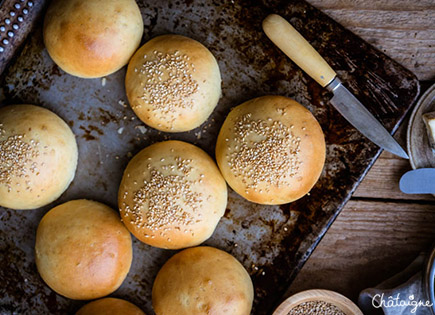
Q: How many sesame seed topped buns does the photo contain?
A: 4